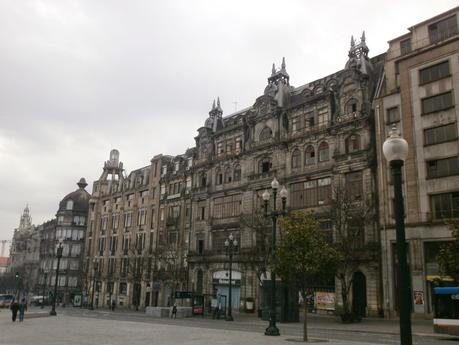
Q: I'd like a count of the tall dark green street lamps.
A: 4